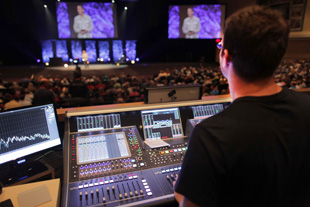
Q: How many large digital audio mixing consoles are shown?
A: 1